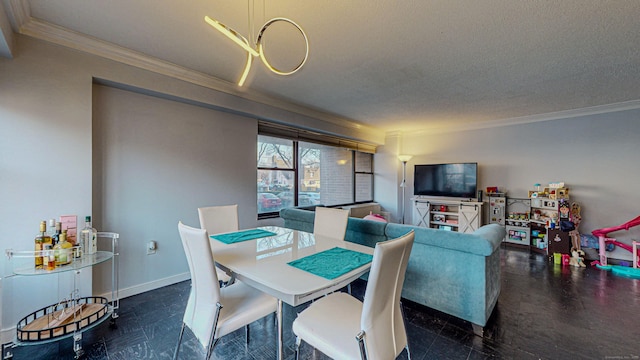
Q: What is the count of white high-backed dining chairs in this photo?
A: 4